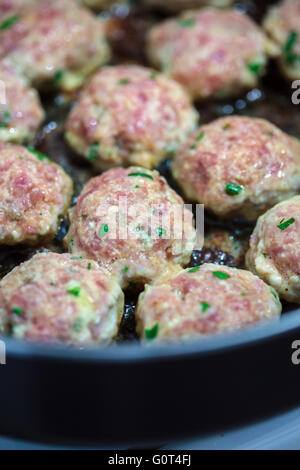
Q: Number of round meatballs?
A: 11